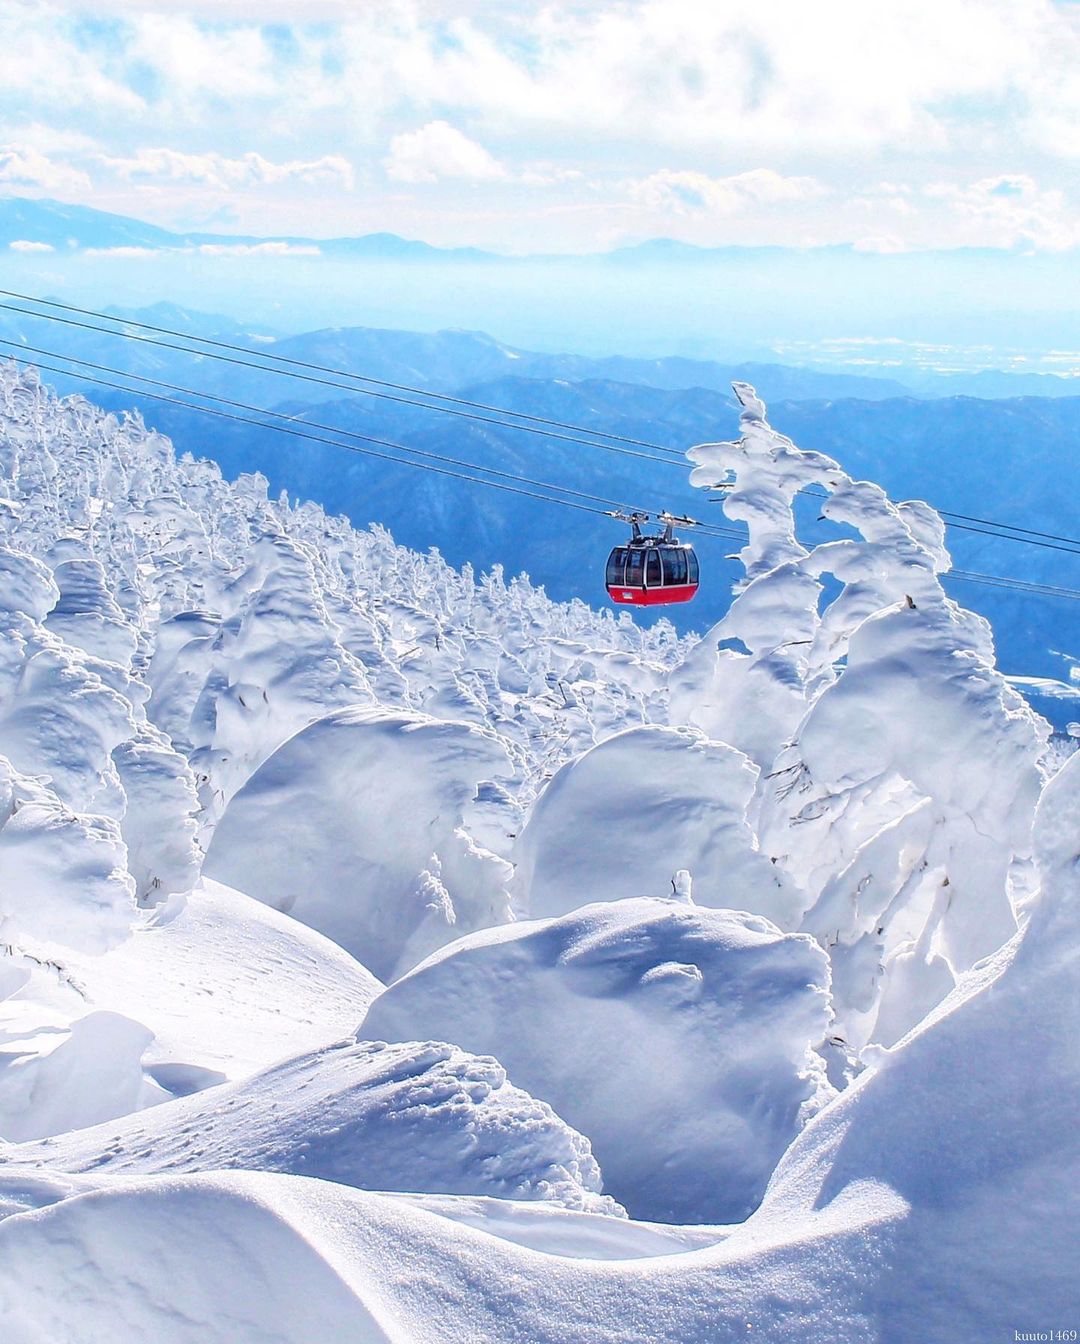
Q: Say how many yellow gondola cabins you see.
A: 0